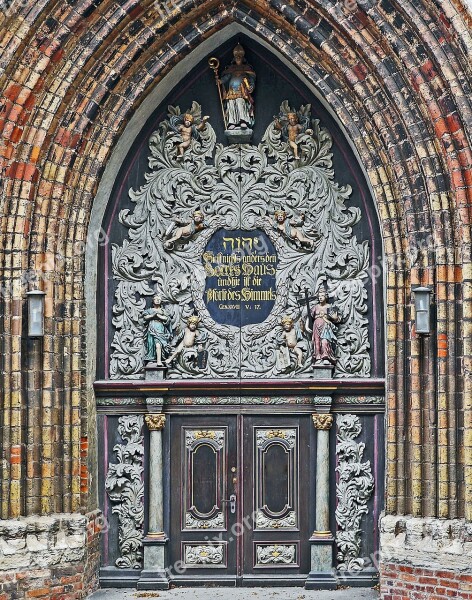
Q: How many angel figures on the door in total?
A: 6